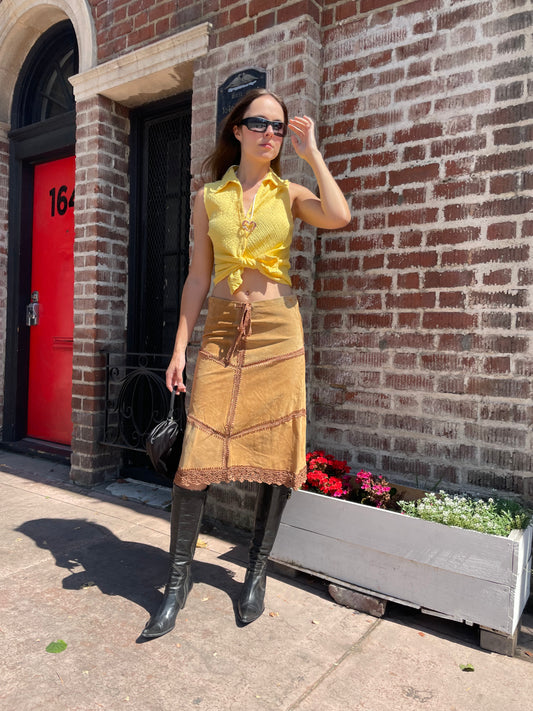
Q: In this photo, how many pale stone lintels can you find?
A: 1